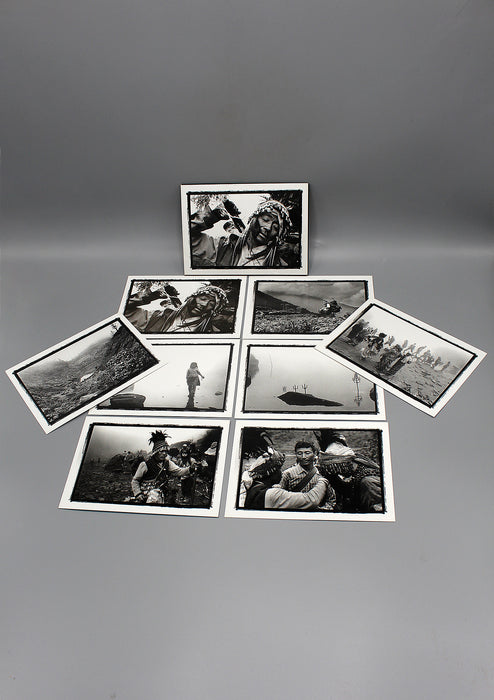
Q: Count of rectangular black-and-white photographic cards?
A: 9